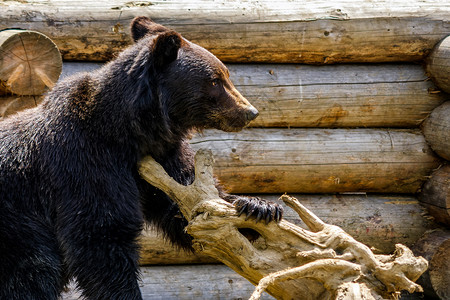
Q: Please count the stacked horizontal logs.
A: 5